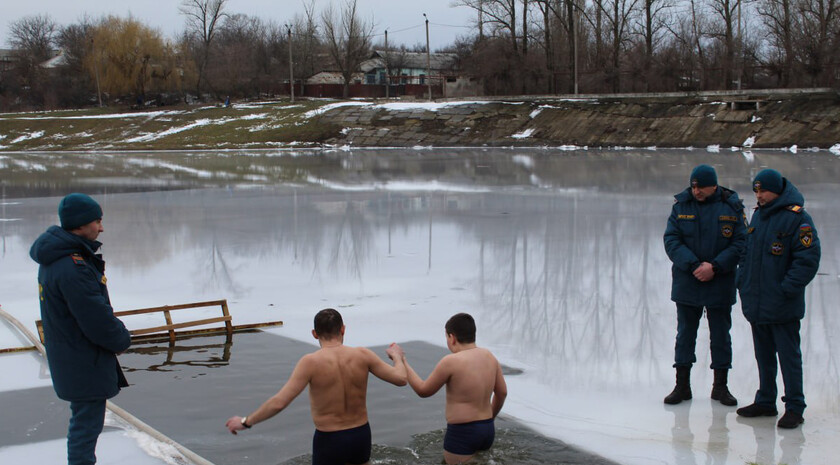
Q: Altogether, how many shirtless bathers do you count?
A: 2